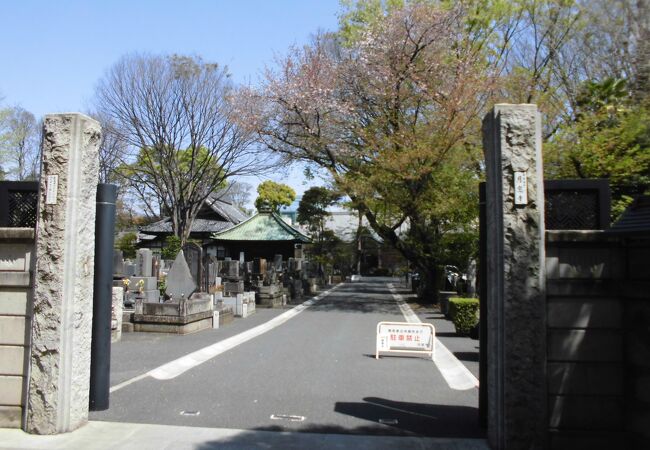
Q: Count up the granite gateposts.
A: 2